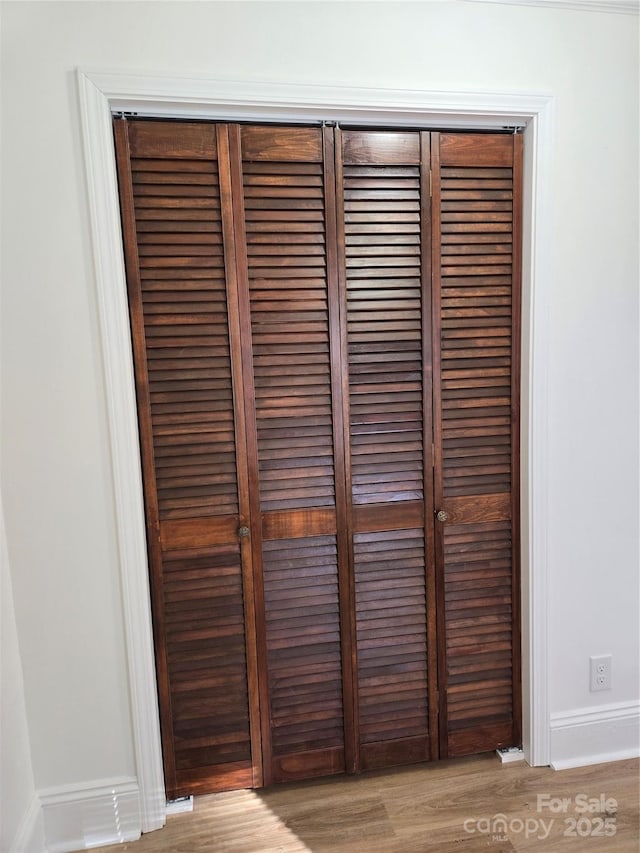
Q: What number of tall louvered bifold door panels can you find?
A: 4